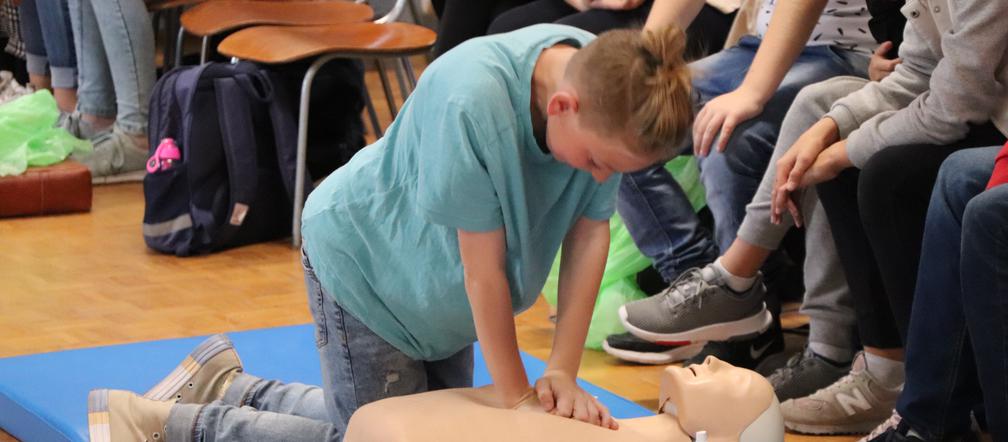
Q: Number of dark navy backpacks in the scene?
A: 1